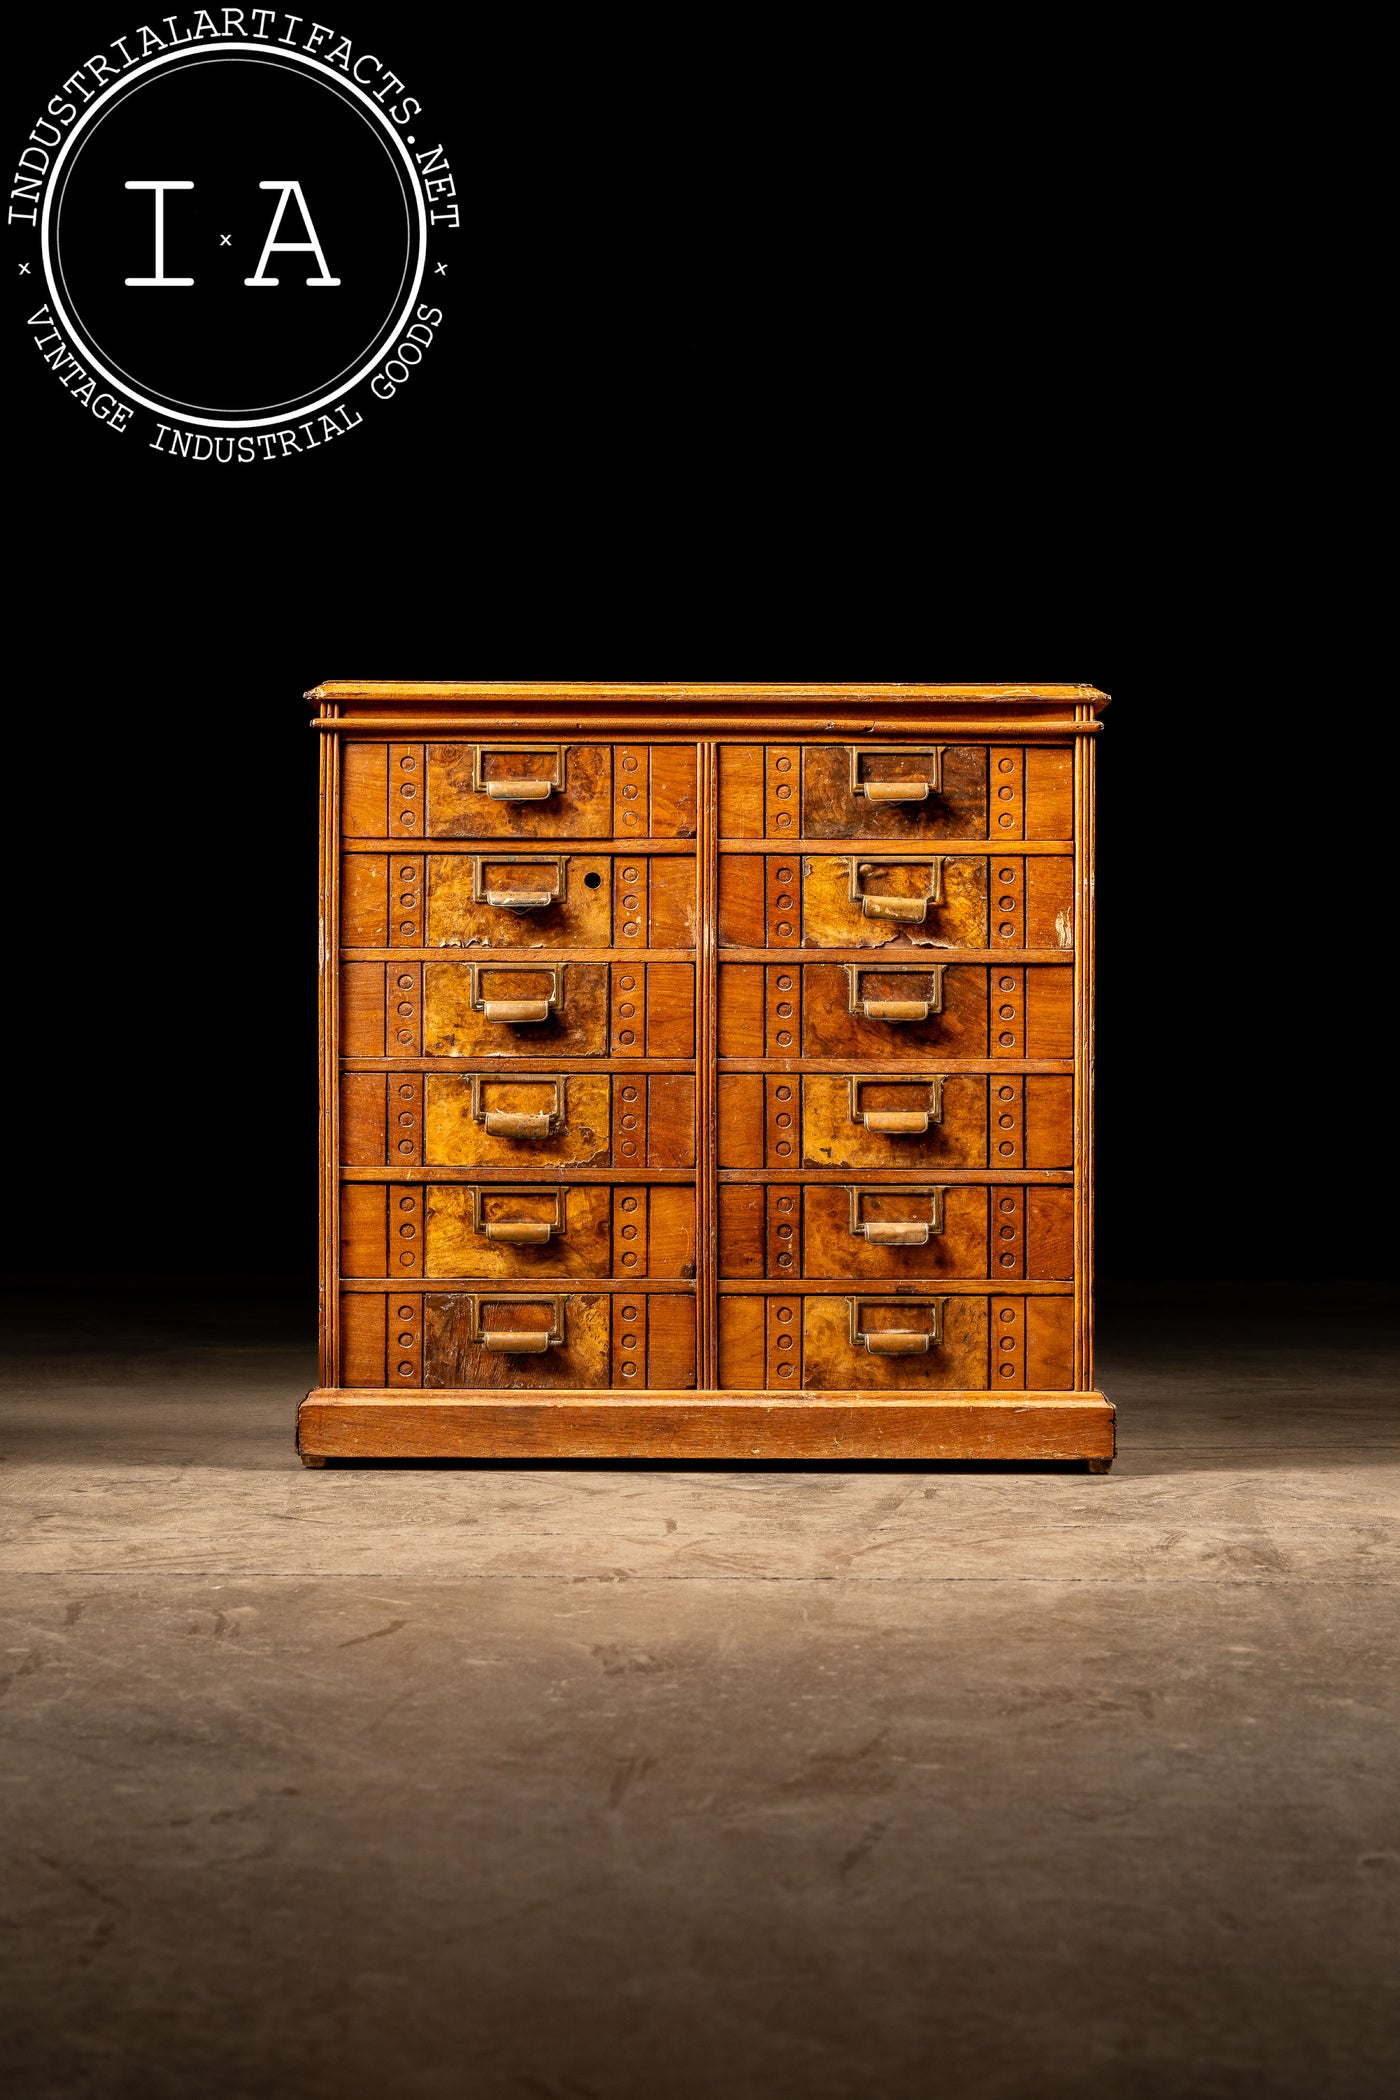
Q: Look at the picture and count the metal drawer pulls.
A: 12